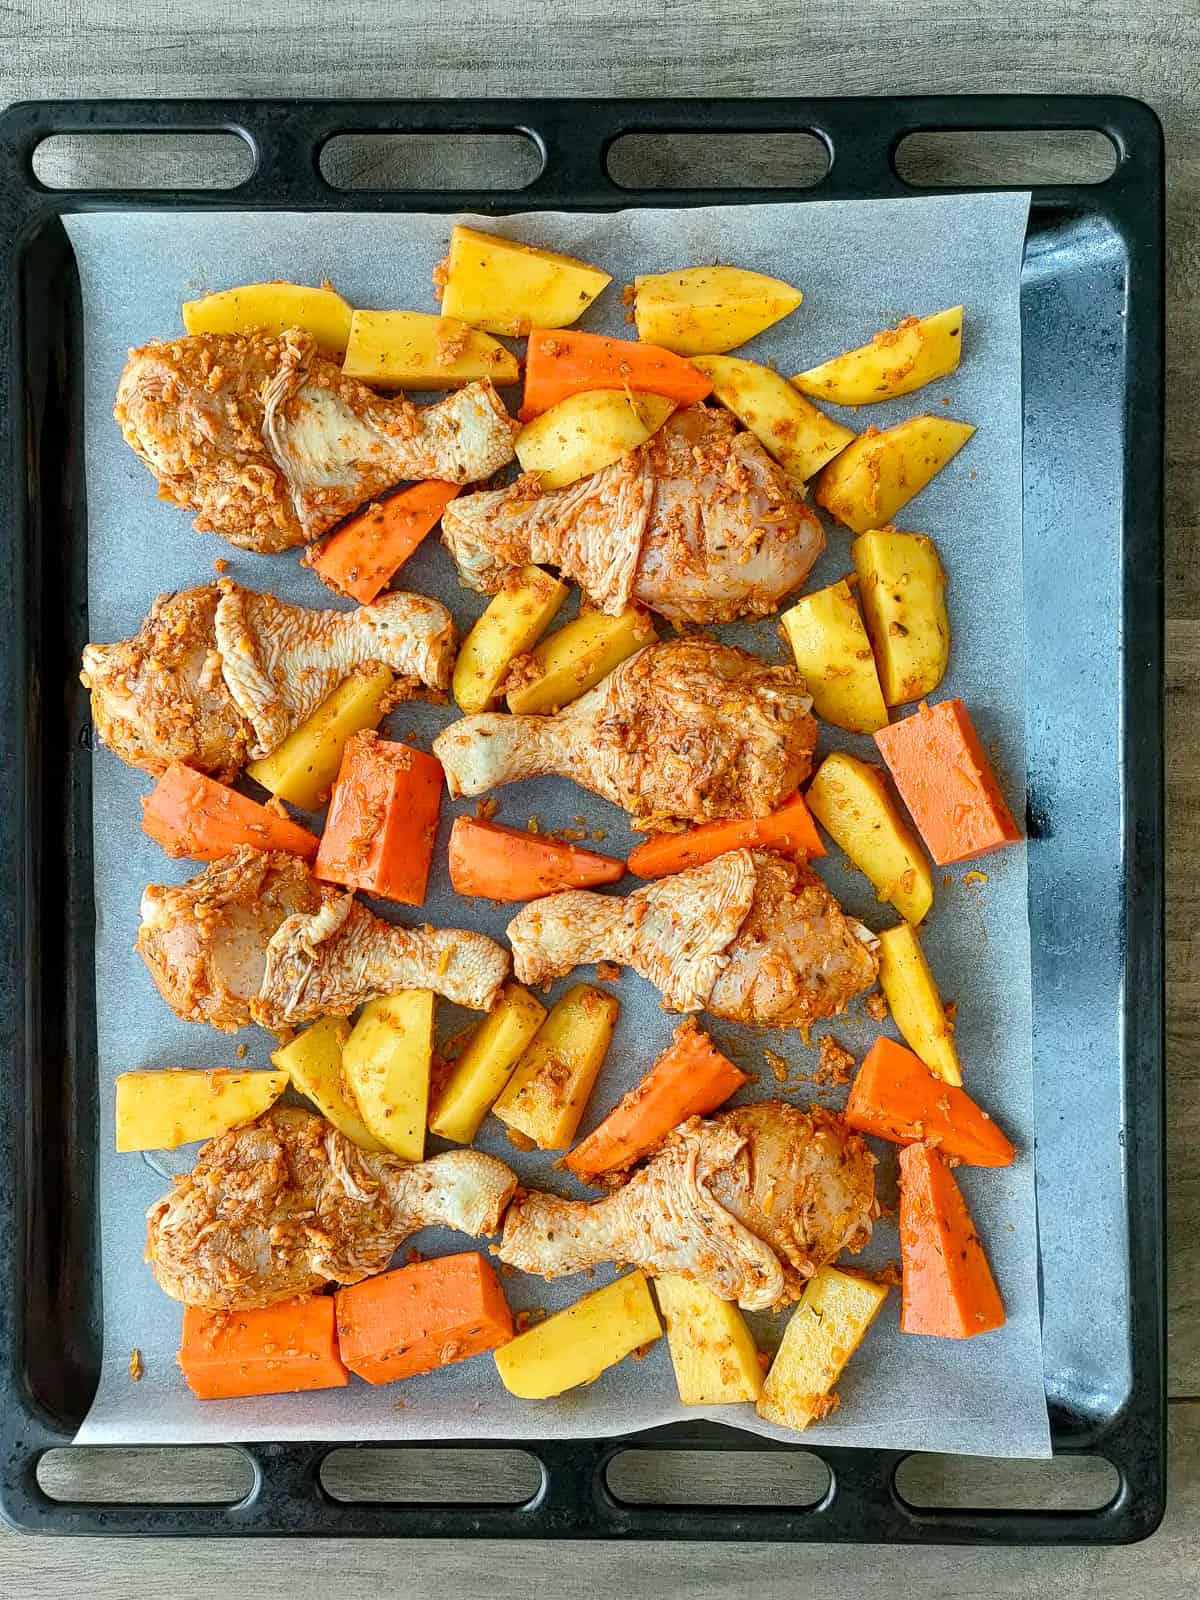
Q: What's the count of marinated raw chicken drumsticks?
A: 8